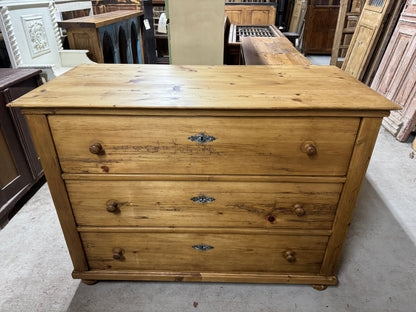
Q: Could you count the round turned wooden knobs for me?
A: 6